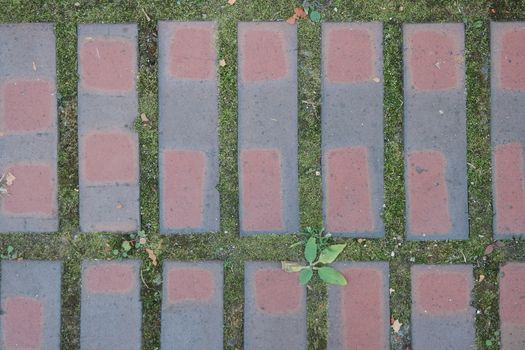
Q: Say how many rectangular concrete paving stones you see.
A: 14